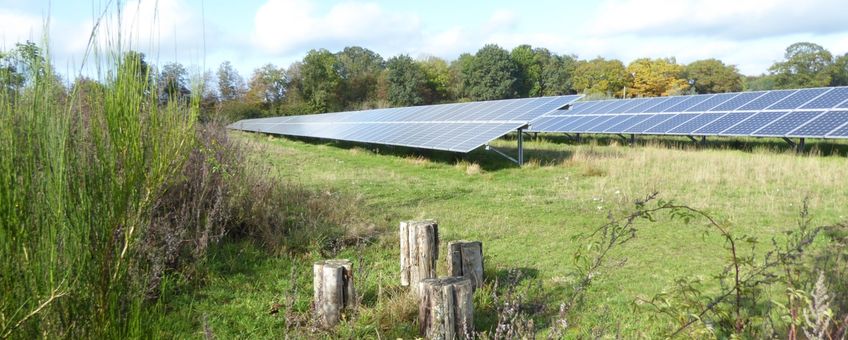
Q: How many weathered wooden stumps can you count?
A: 4